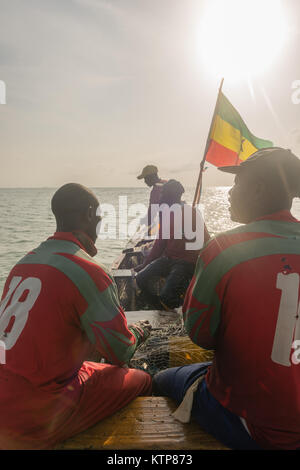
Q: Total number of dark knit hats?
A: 1